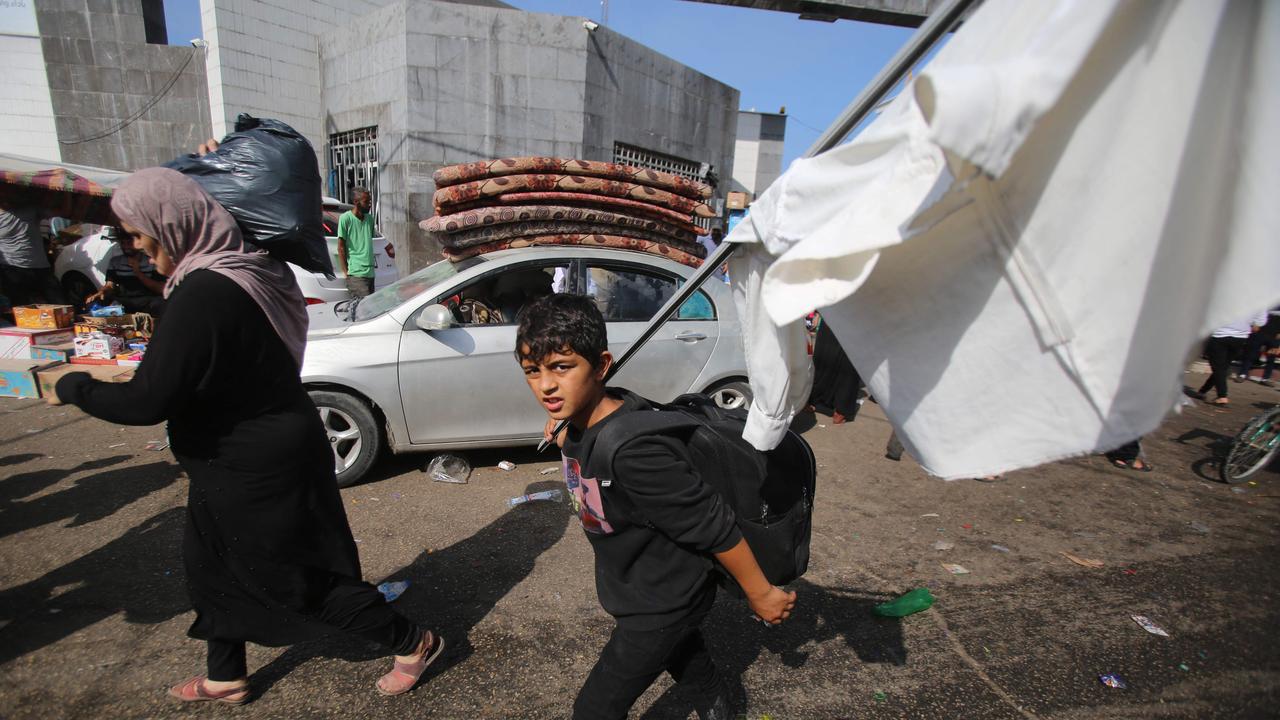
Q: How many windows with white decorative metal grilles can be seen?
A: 2